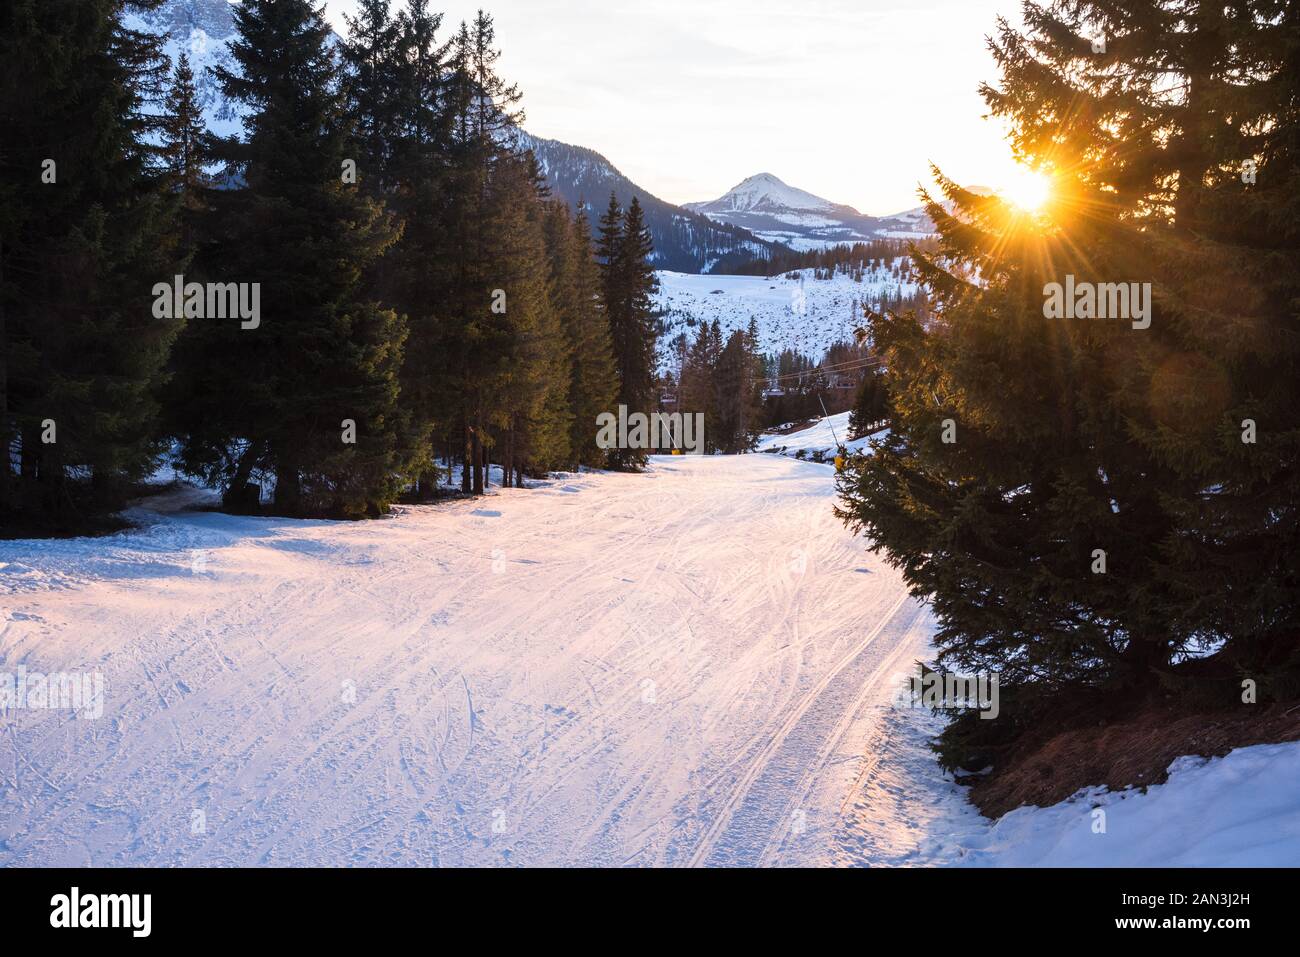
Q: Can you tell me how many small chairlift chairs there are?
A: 3